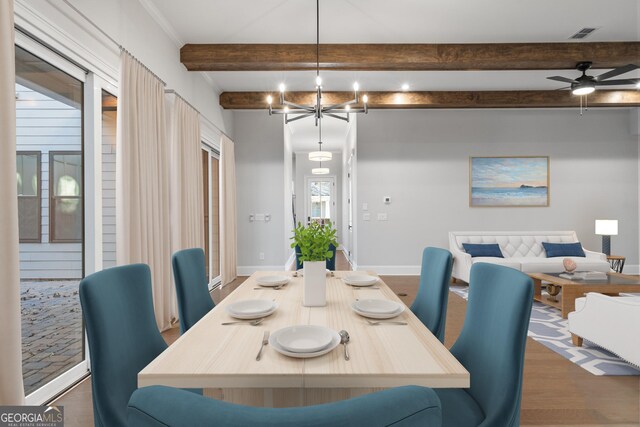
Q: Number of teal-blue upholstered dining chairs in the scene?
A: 6